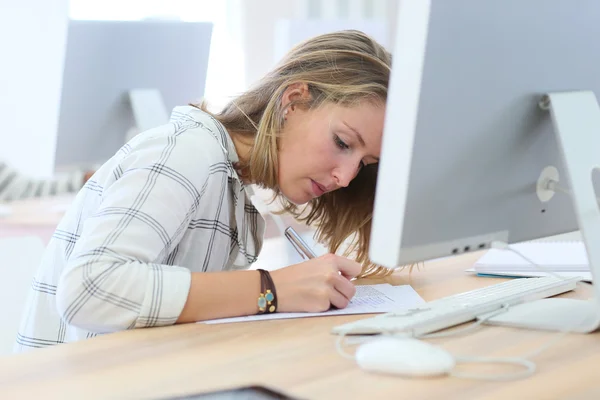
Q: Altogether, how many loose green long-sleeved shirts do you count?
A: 0